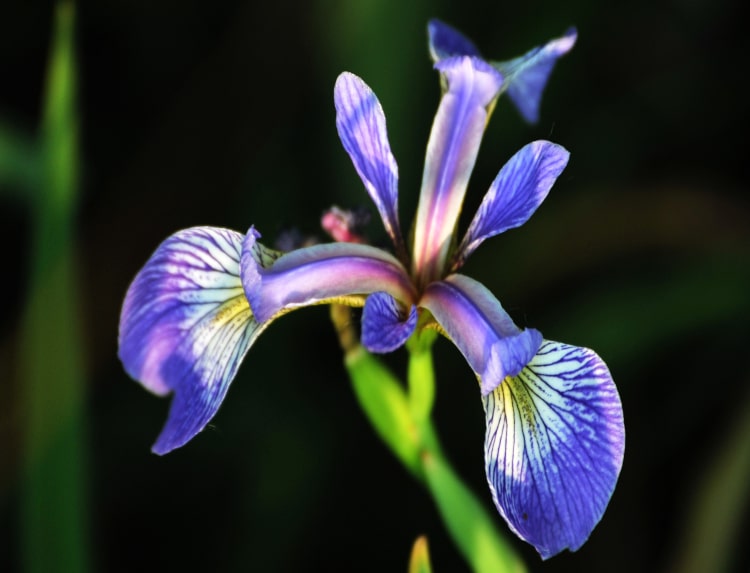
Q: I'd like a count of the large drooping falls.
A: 2